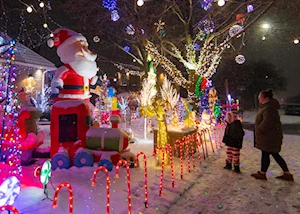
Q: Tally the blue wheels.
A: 3